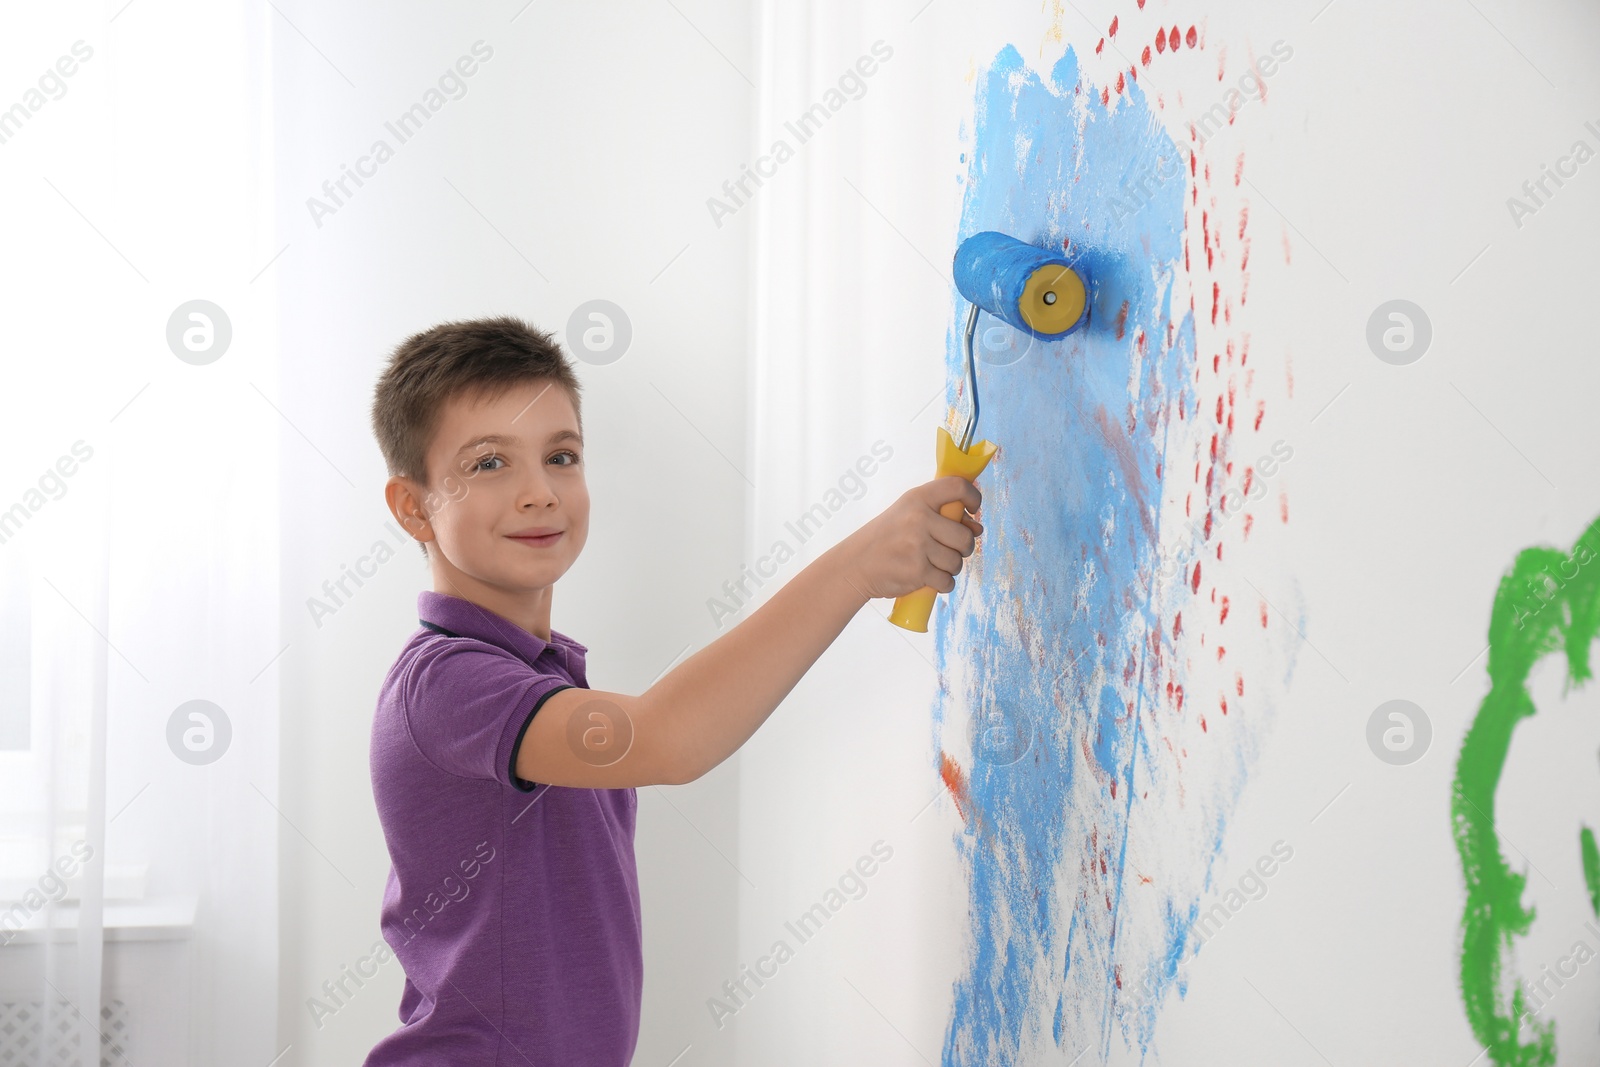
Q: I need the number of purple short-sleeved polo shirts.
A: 1